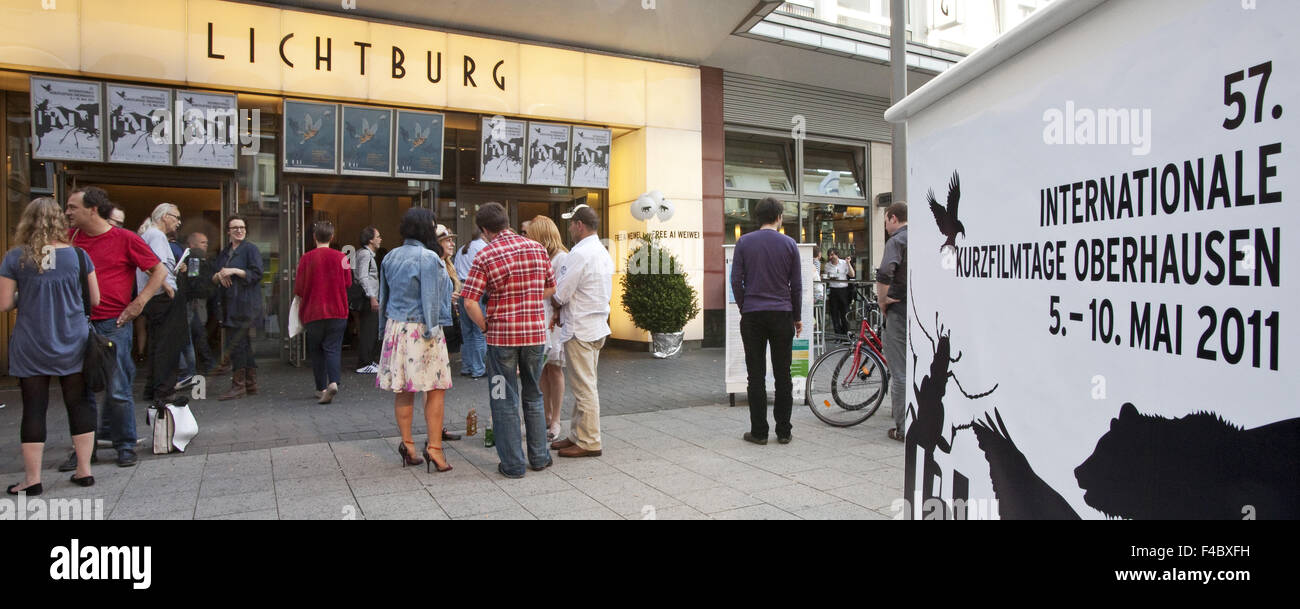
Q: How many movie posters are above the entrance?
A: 9